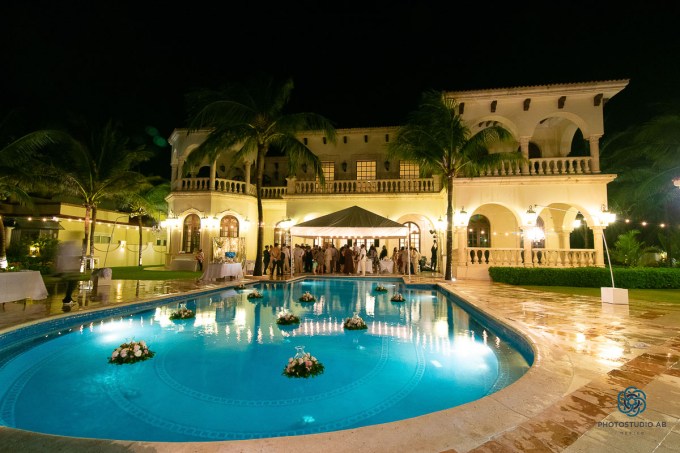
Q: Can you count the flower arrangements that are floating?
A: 10